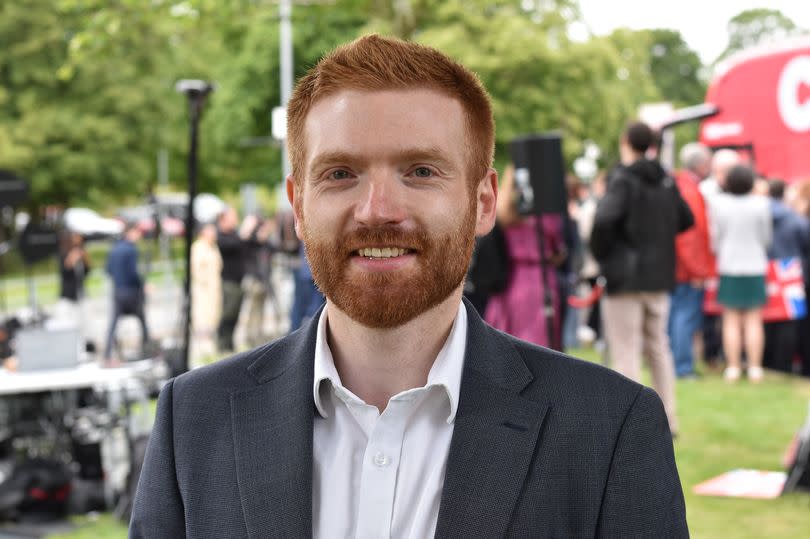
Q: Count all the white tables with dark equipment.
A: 1